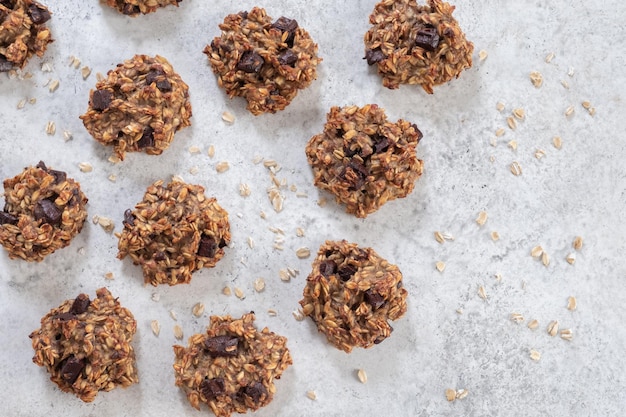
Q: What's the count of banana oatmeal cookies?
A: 11